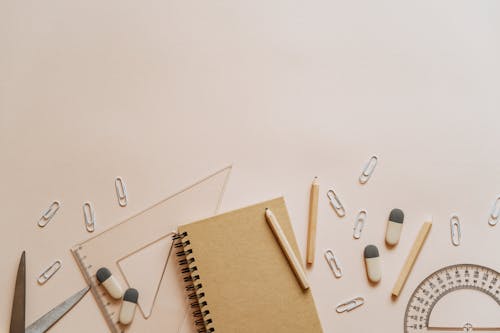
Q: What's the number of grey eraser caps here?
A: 4